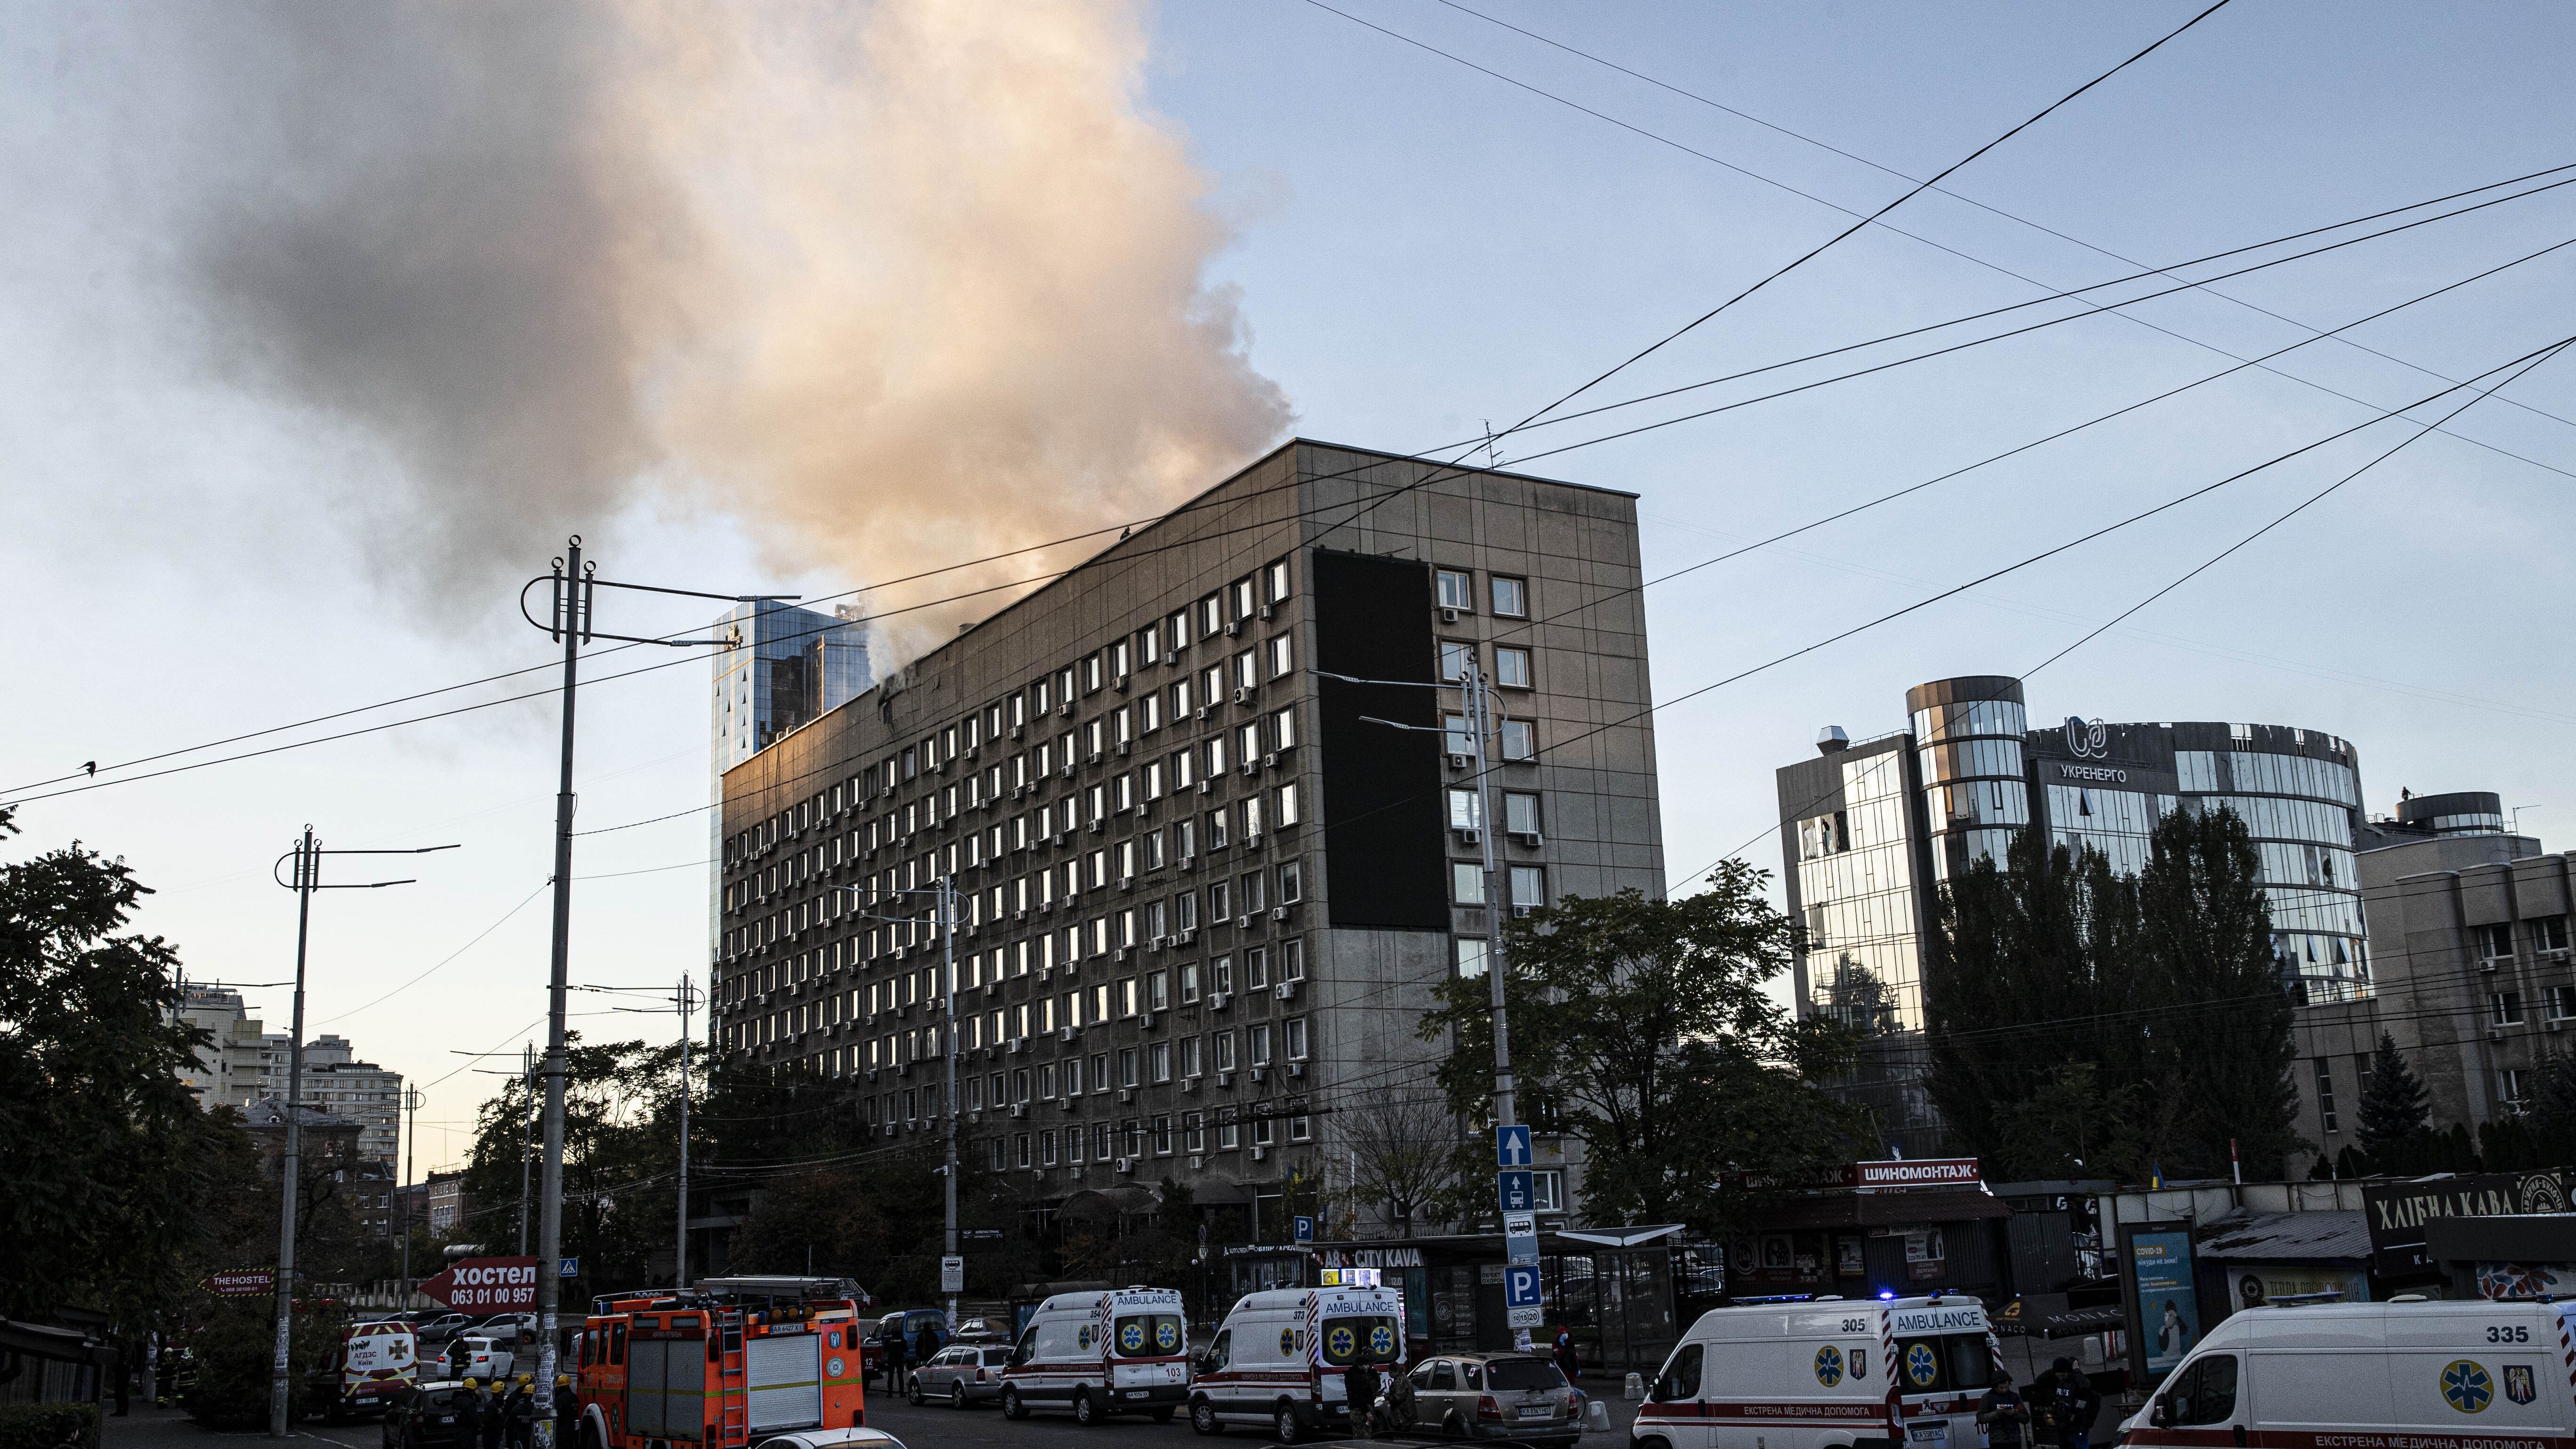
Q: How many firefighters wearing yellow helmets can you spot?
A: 5